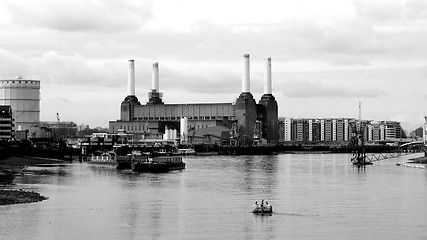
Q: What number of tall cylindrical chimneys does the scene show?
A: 4